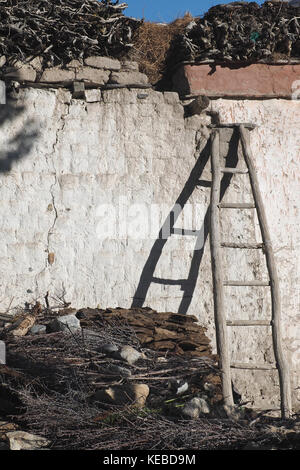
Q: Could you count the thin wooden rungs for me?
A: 6